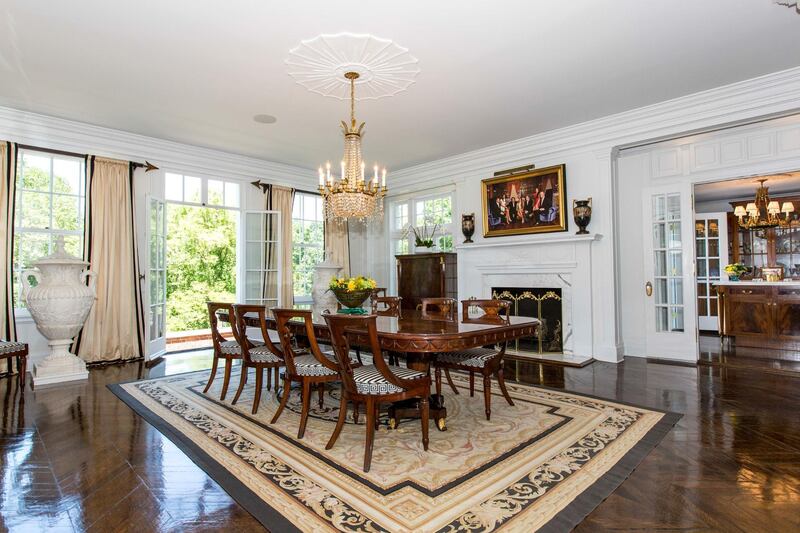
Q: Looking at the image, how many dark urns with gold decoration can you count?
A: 2